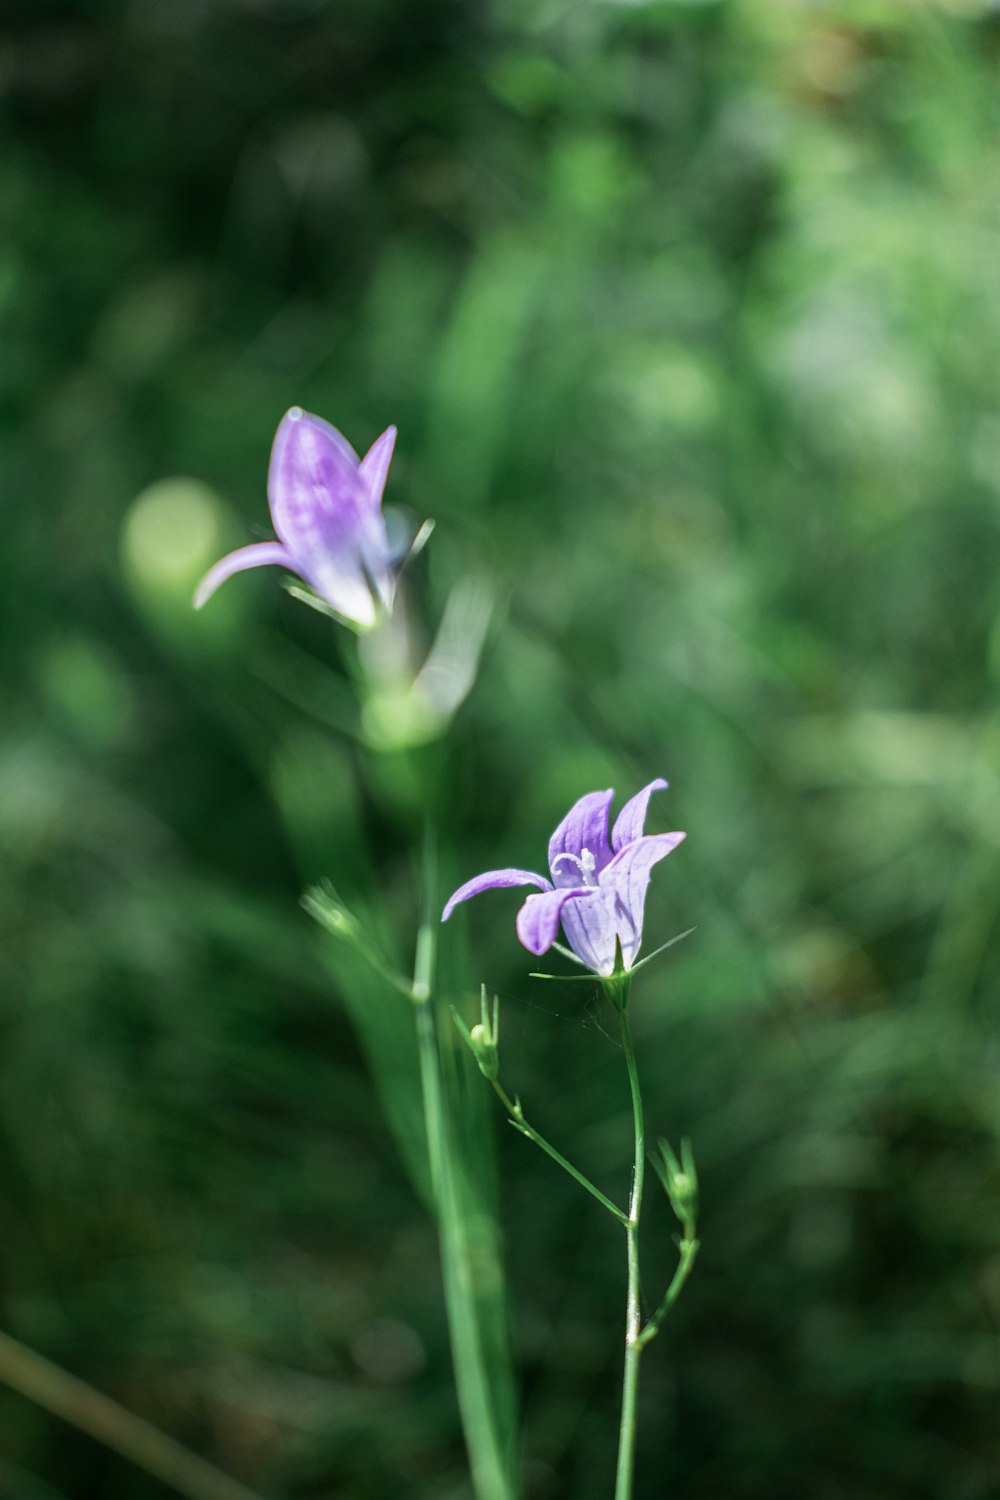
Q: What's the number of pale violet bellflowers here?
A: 2